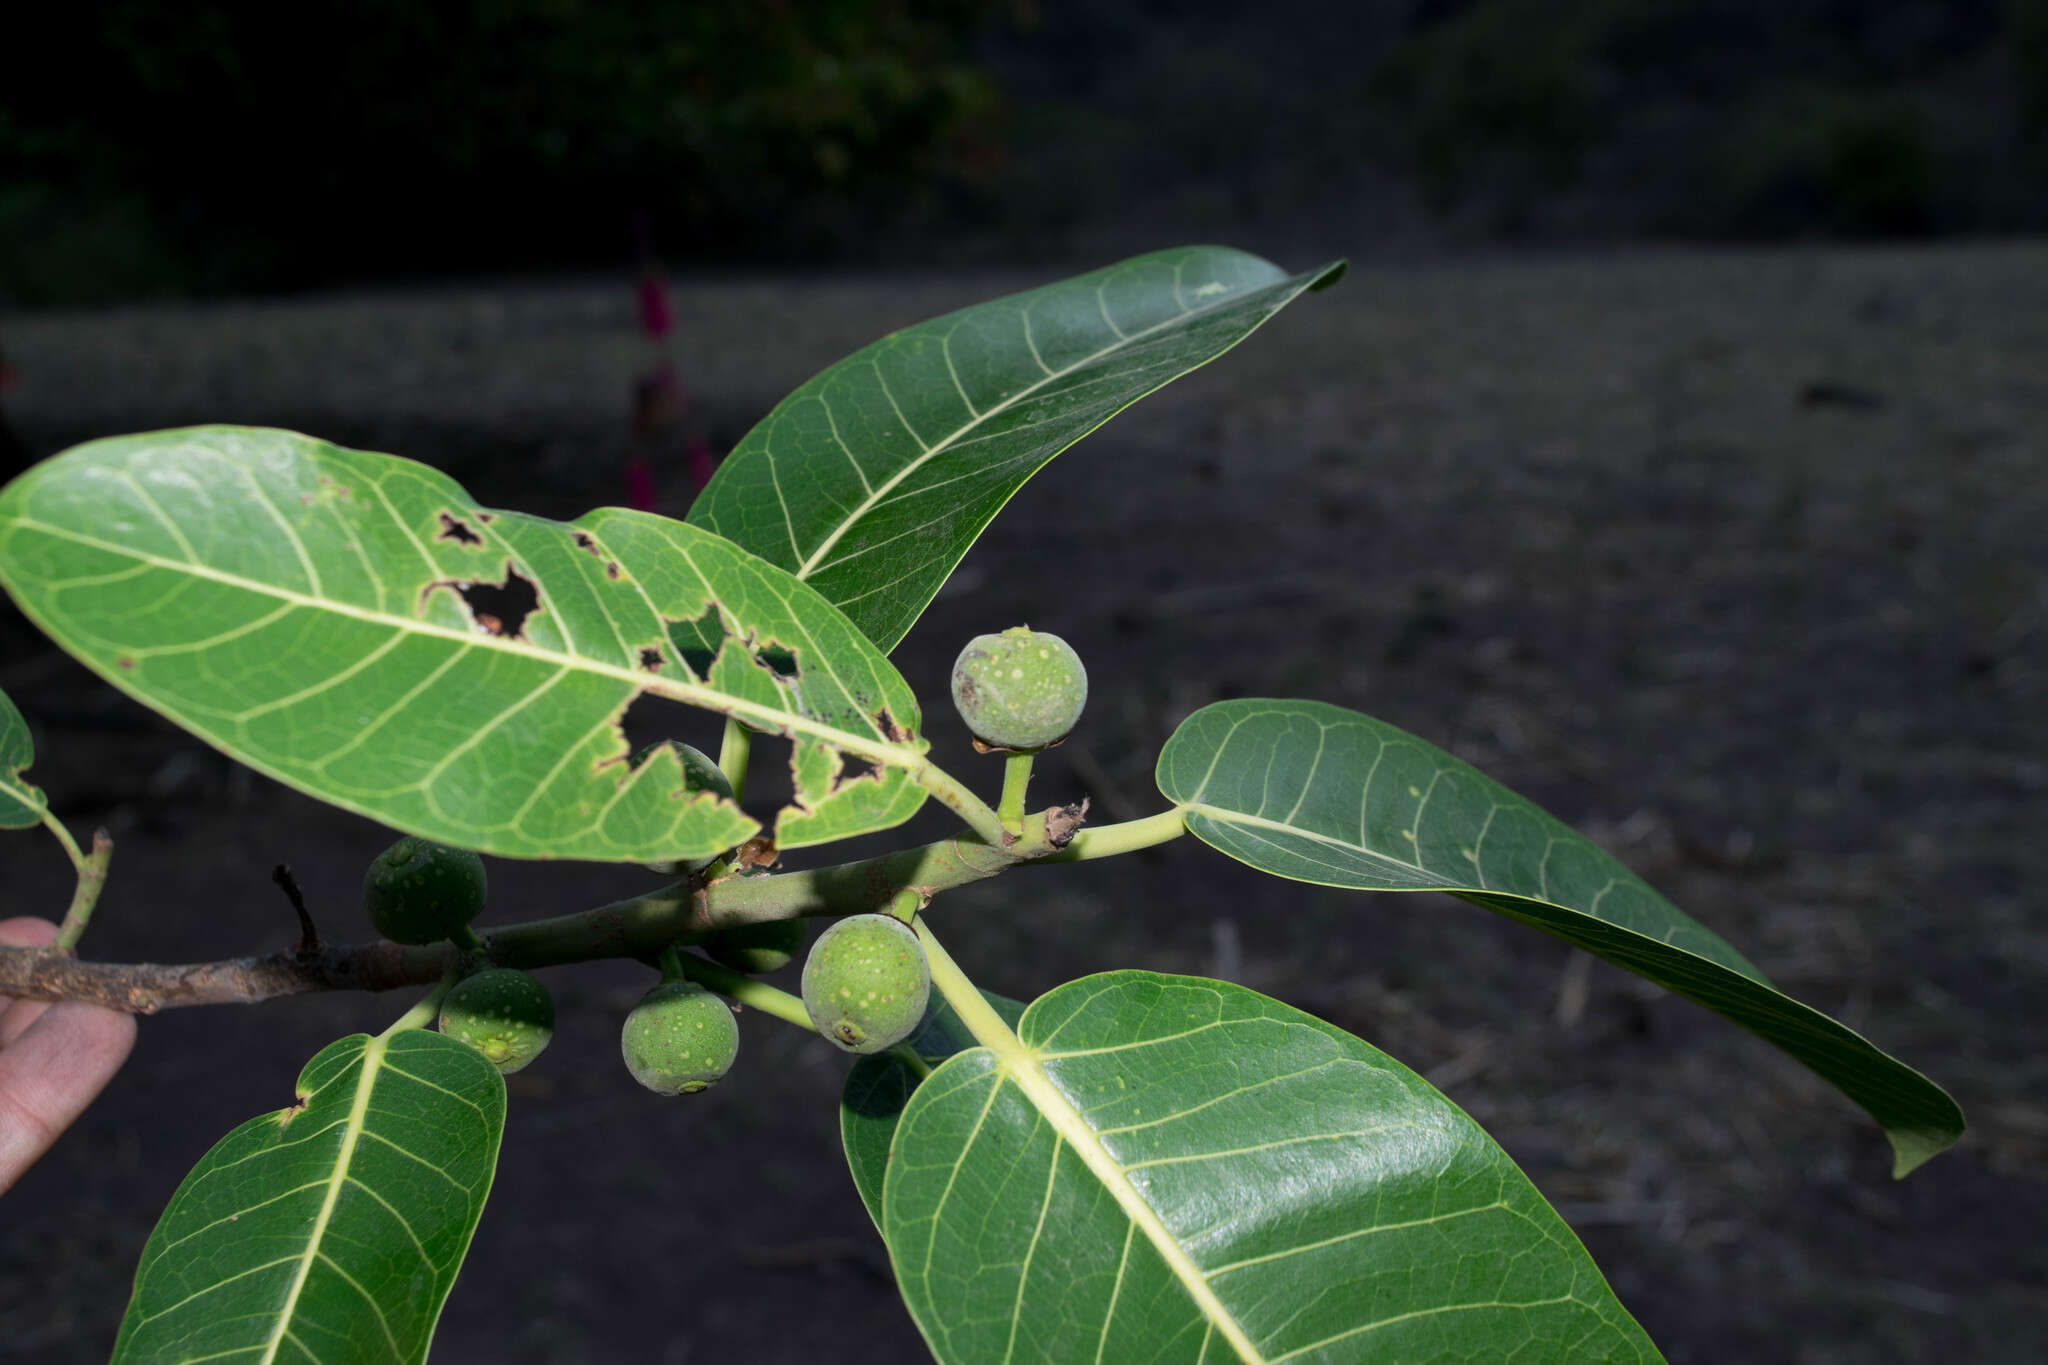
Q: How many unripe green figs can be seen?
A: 7